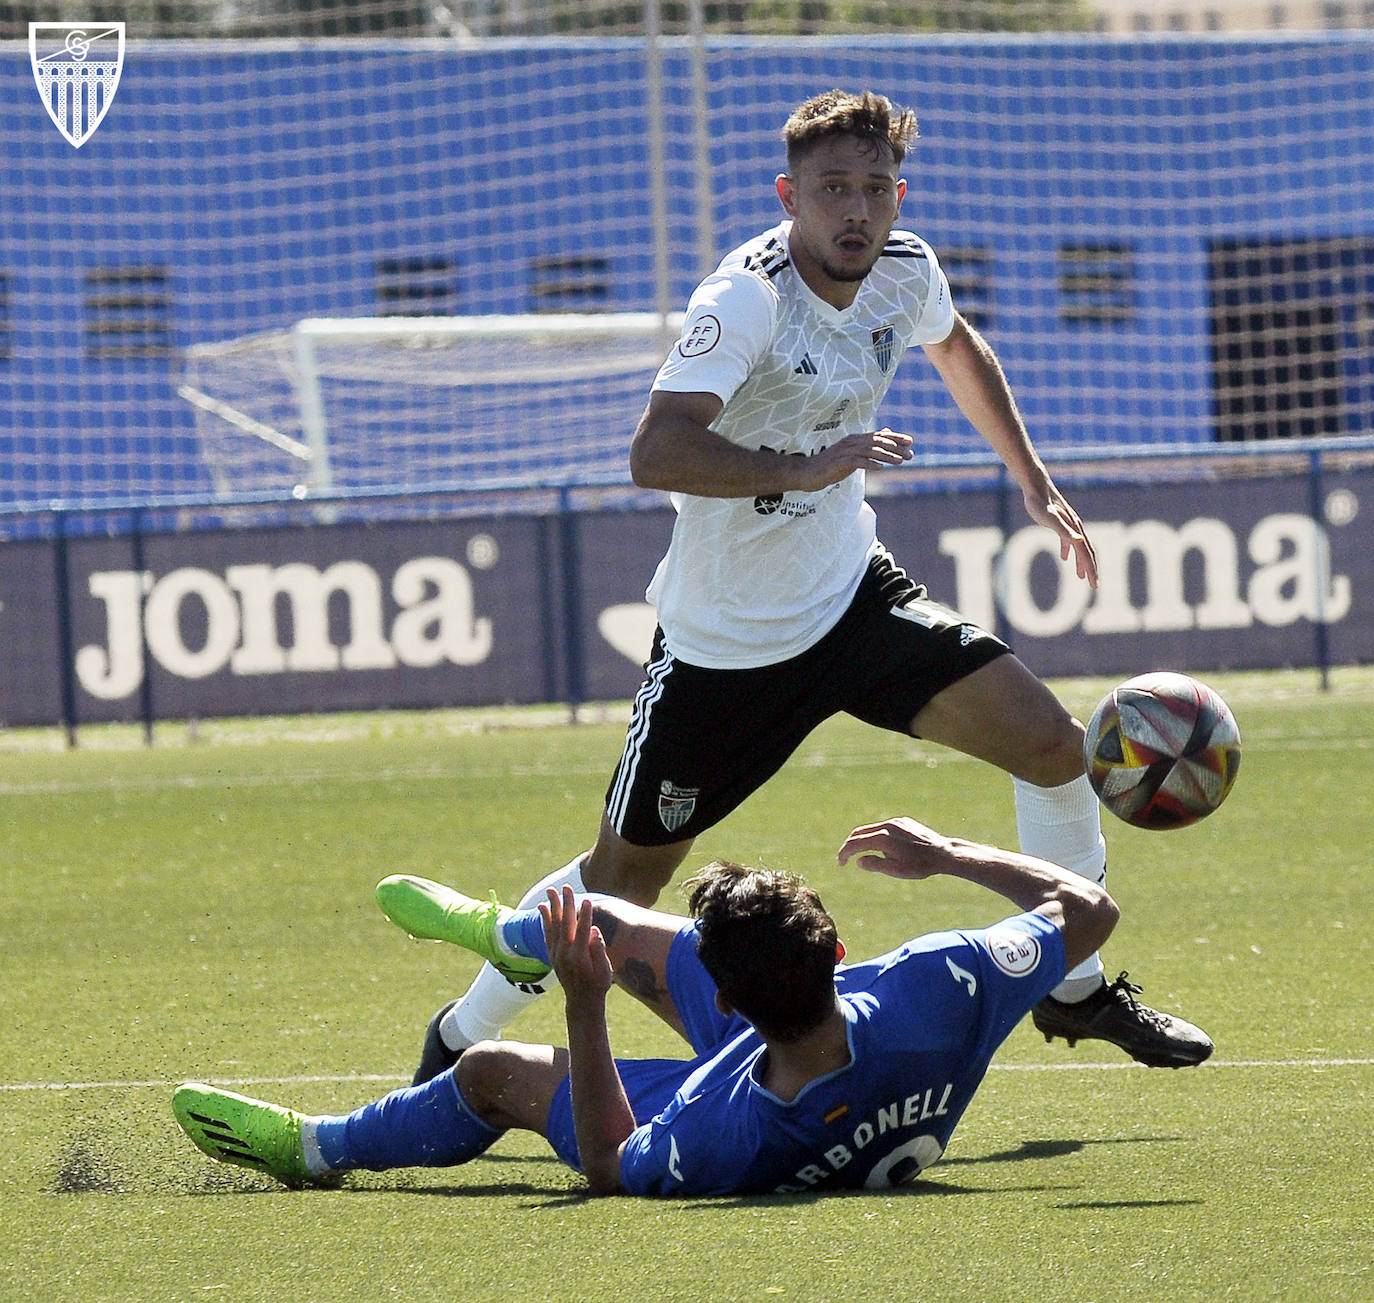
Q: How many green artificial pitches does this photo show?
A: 1